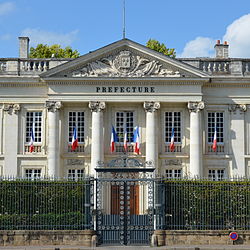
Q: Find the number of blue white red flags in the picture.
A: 7